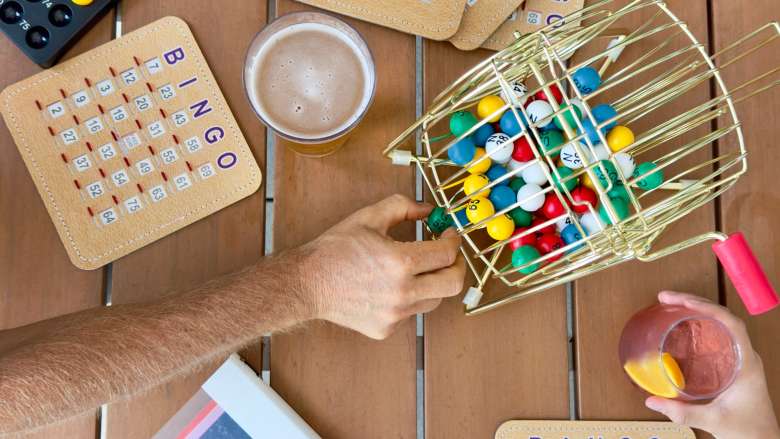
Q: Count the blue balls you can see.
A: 11